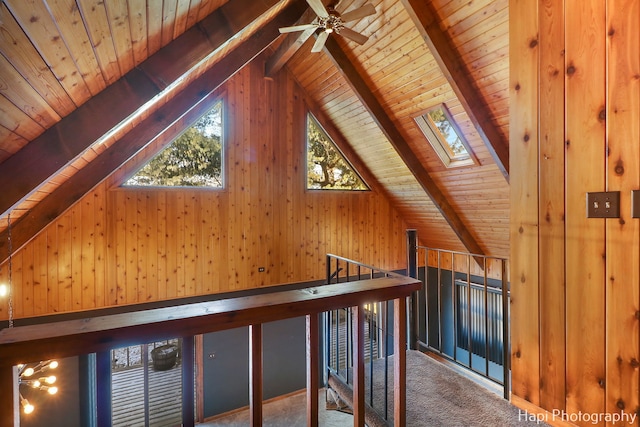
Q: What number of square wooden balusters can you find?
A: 7